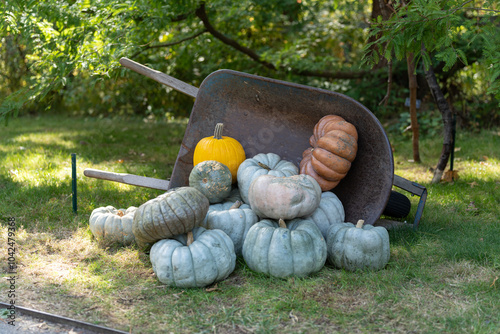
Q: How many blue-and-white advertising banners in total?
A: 0